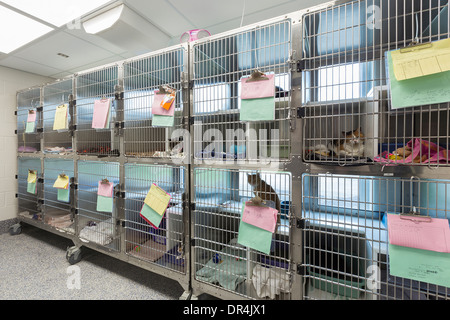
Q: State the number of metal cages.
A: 12